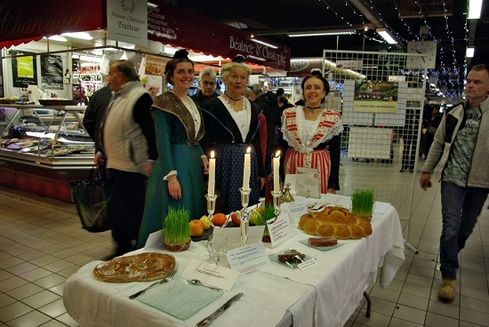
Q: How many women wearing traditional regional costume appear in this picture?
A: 3